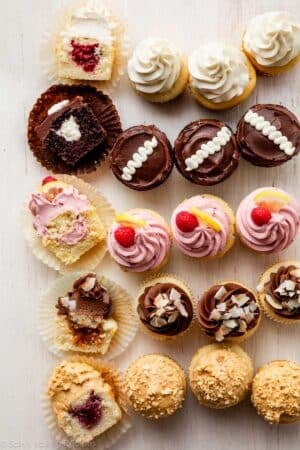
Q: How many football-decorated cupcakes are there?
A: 3